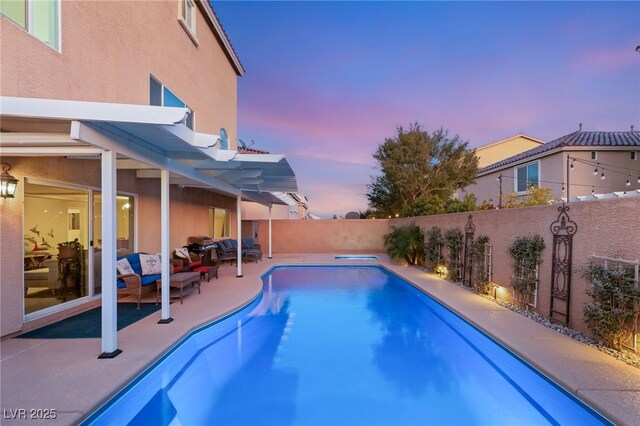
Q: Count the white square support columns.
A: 4